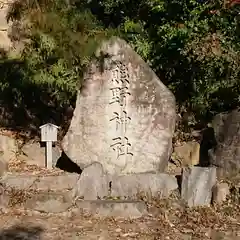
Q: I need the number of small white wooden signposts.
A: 1